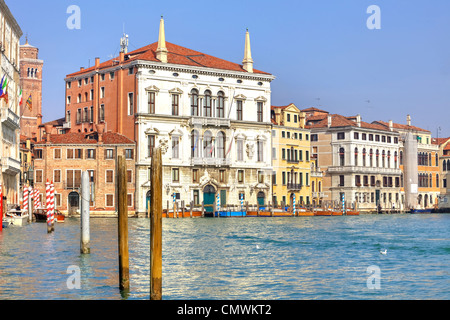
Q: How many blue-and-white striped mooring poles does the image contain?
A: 5